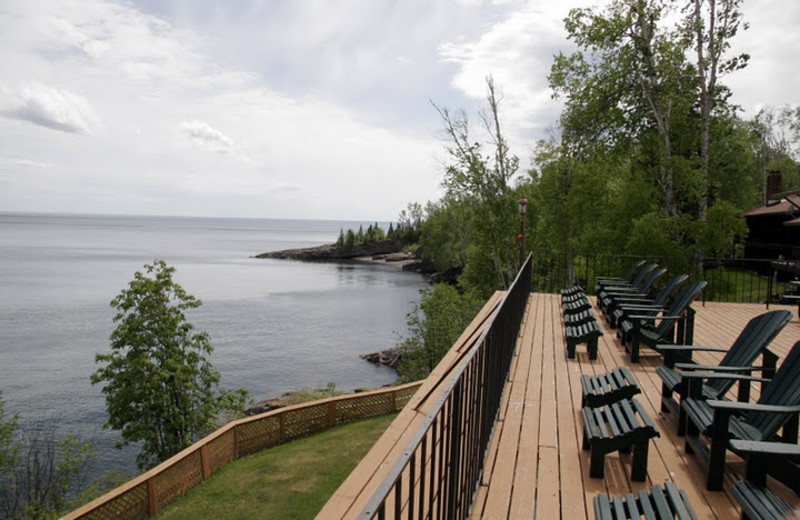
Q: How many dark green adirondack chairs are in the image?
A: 8